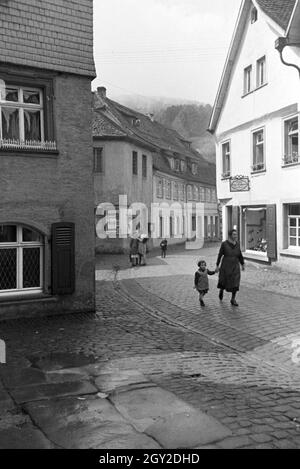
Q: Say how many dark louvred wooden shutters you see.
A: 1